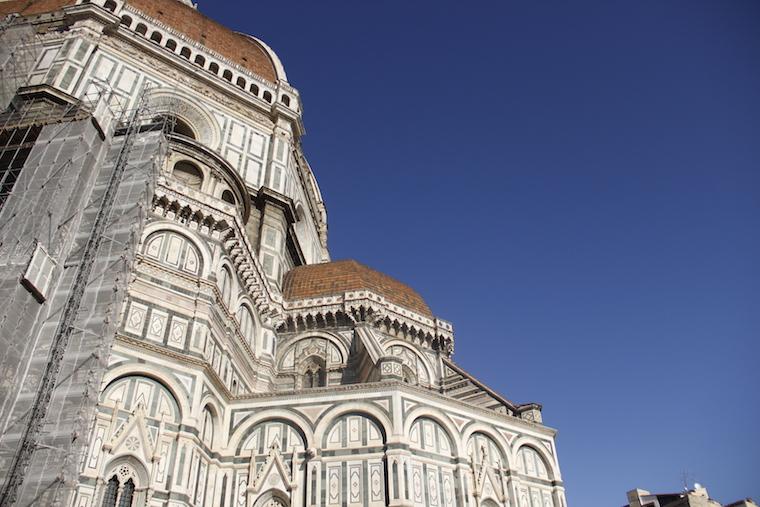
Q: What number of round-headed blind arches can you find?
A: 12